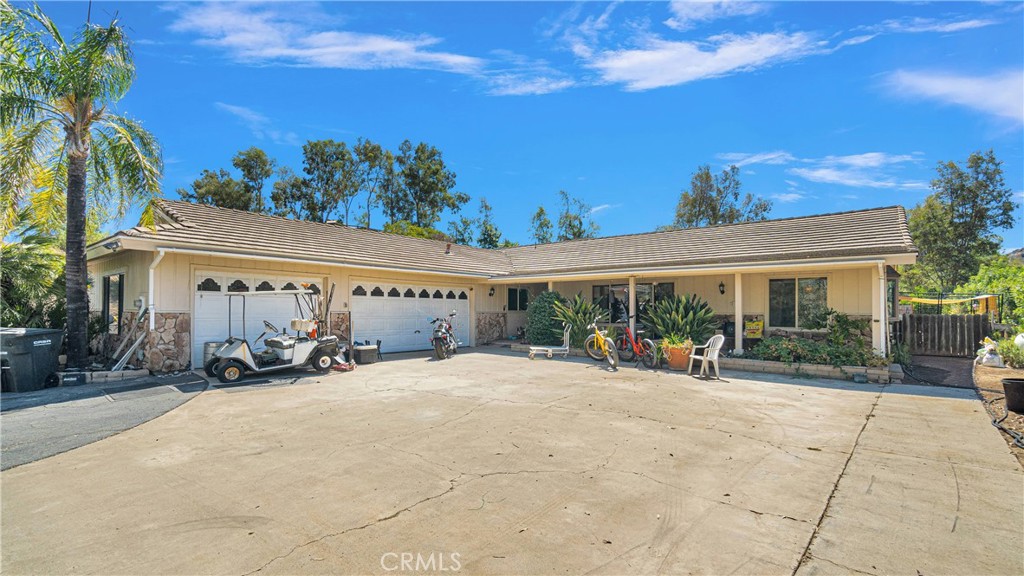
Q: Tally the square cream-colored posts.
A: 4